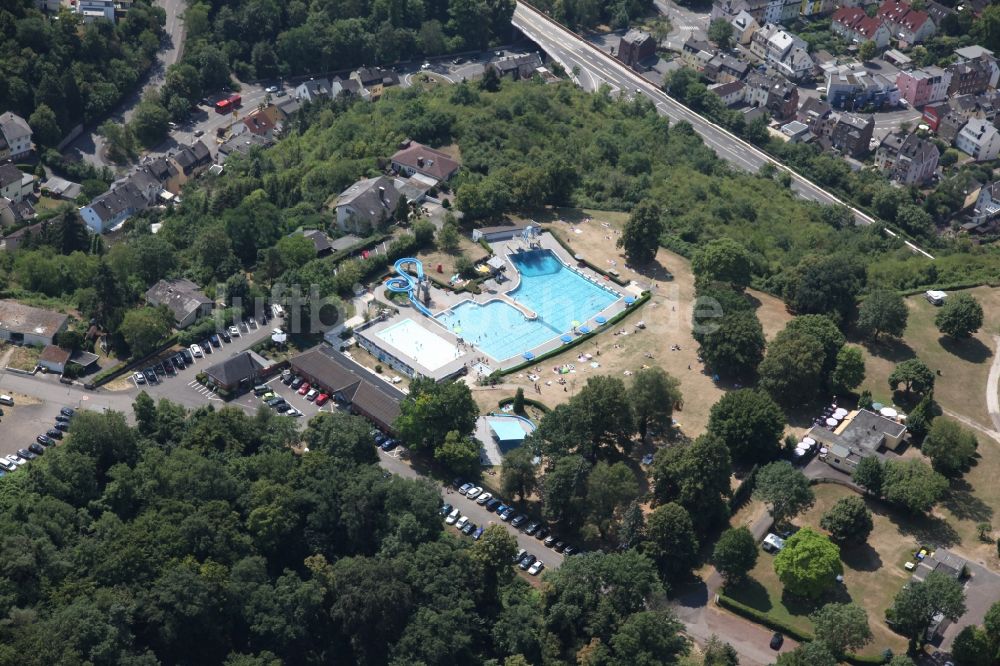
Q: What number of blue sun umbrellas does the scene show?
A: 5